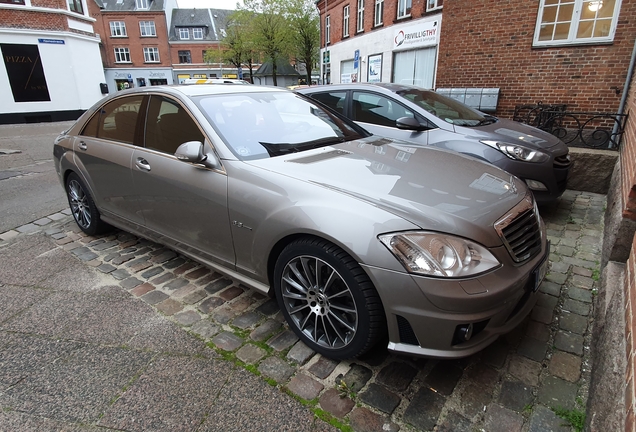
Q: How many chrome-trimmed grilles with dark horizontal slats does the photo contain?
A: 1